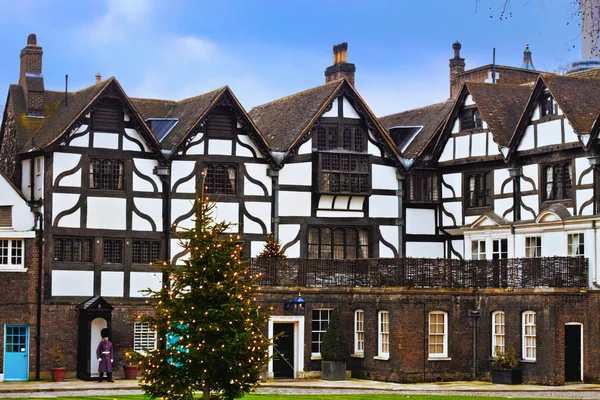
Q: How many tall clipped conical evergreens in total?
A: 1